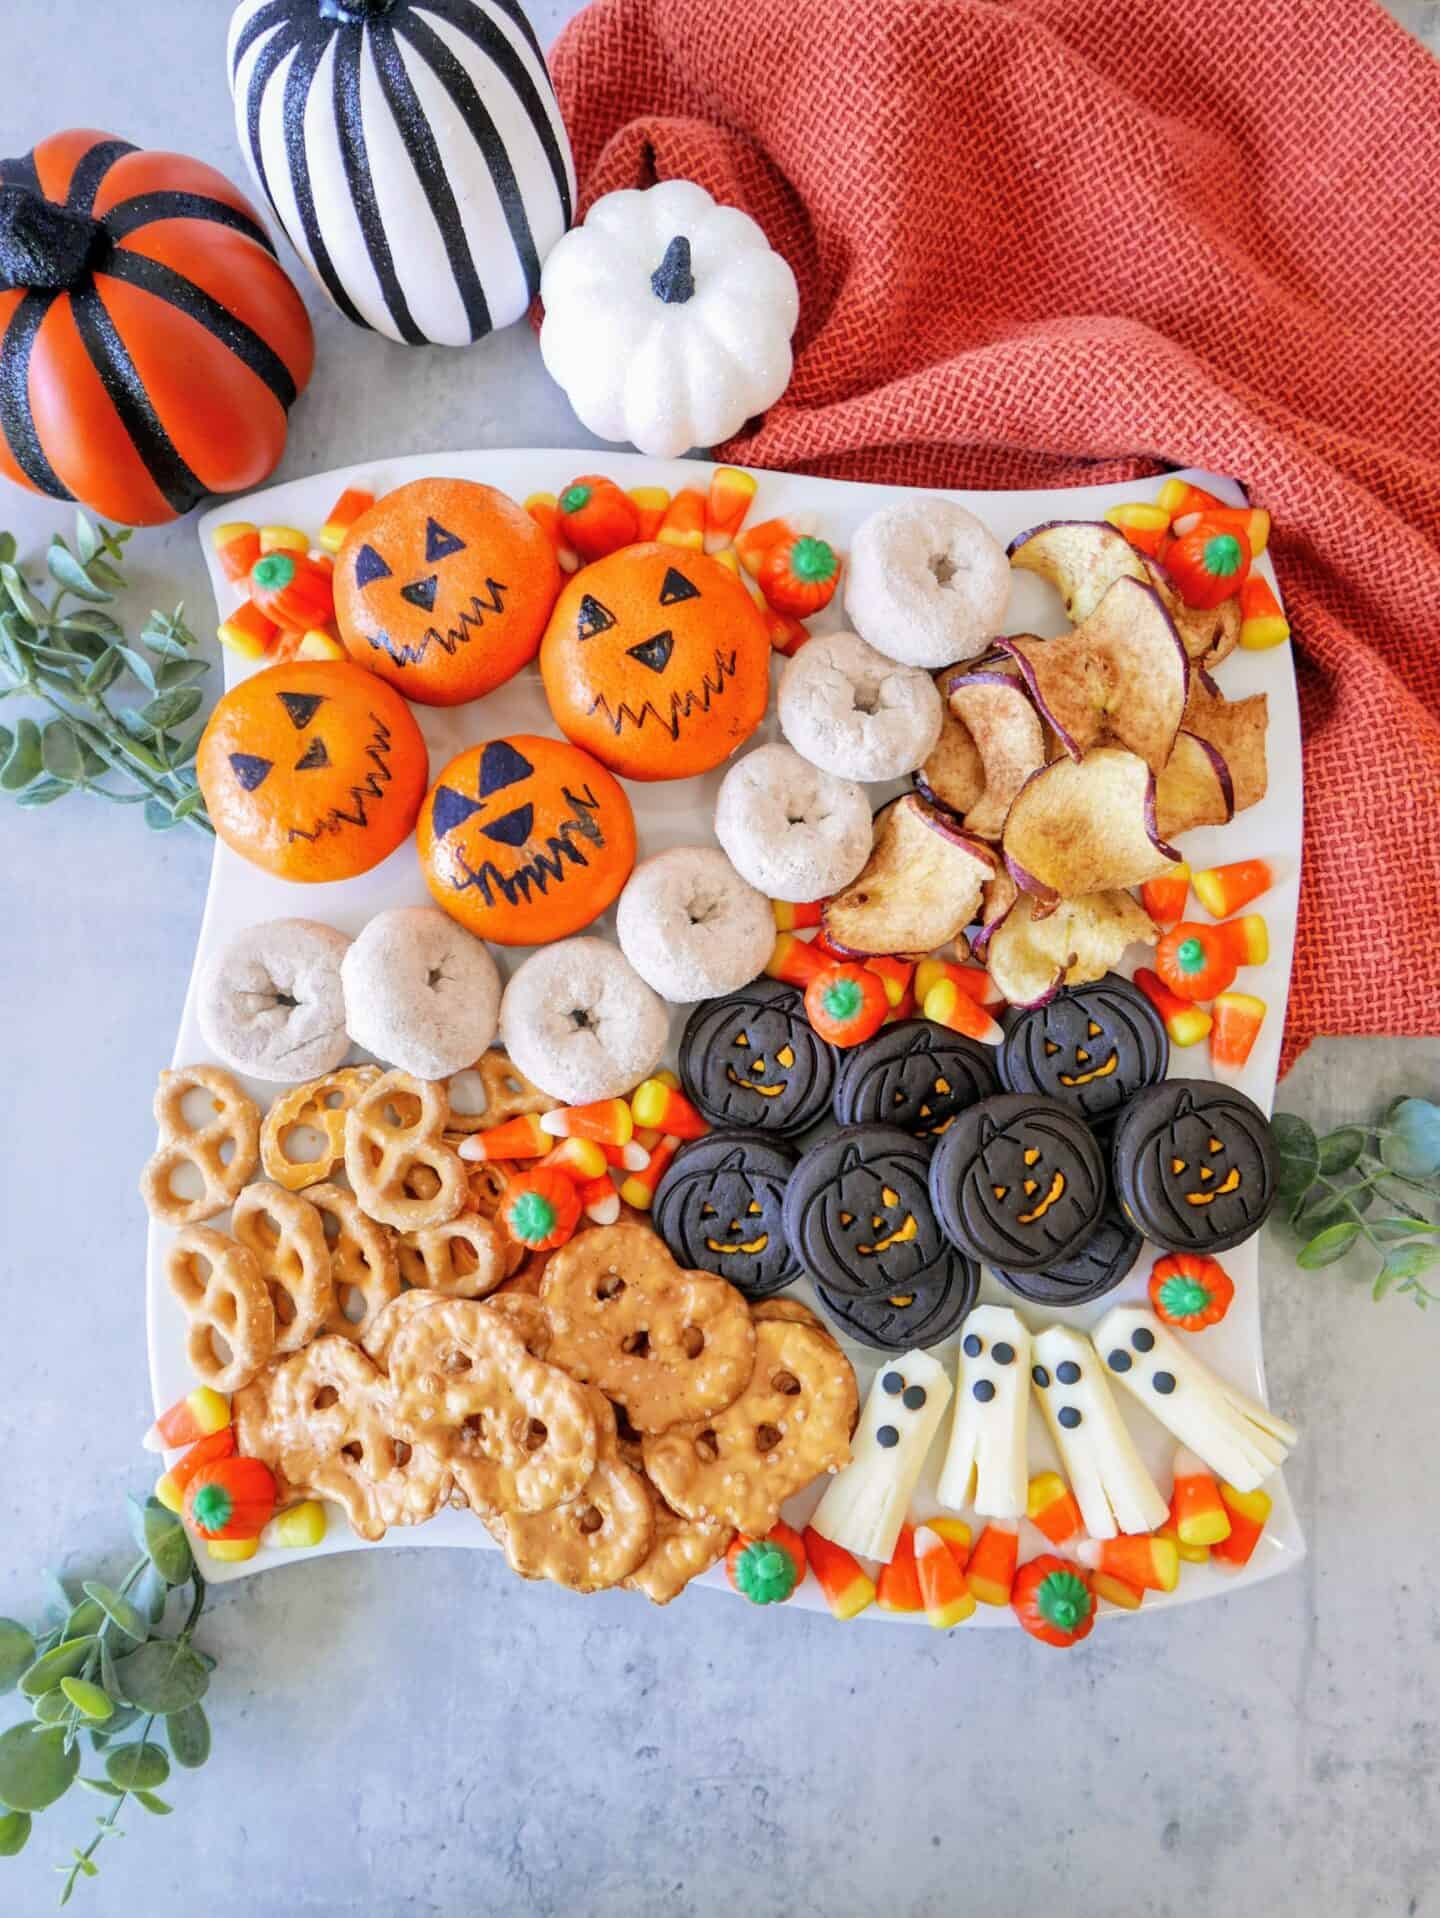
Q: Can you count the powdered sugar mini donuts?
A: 7